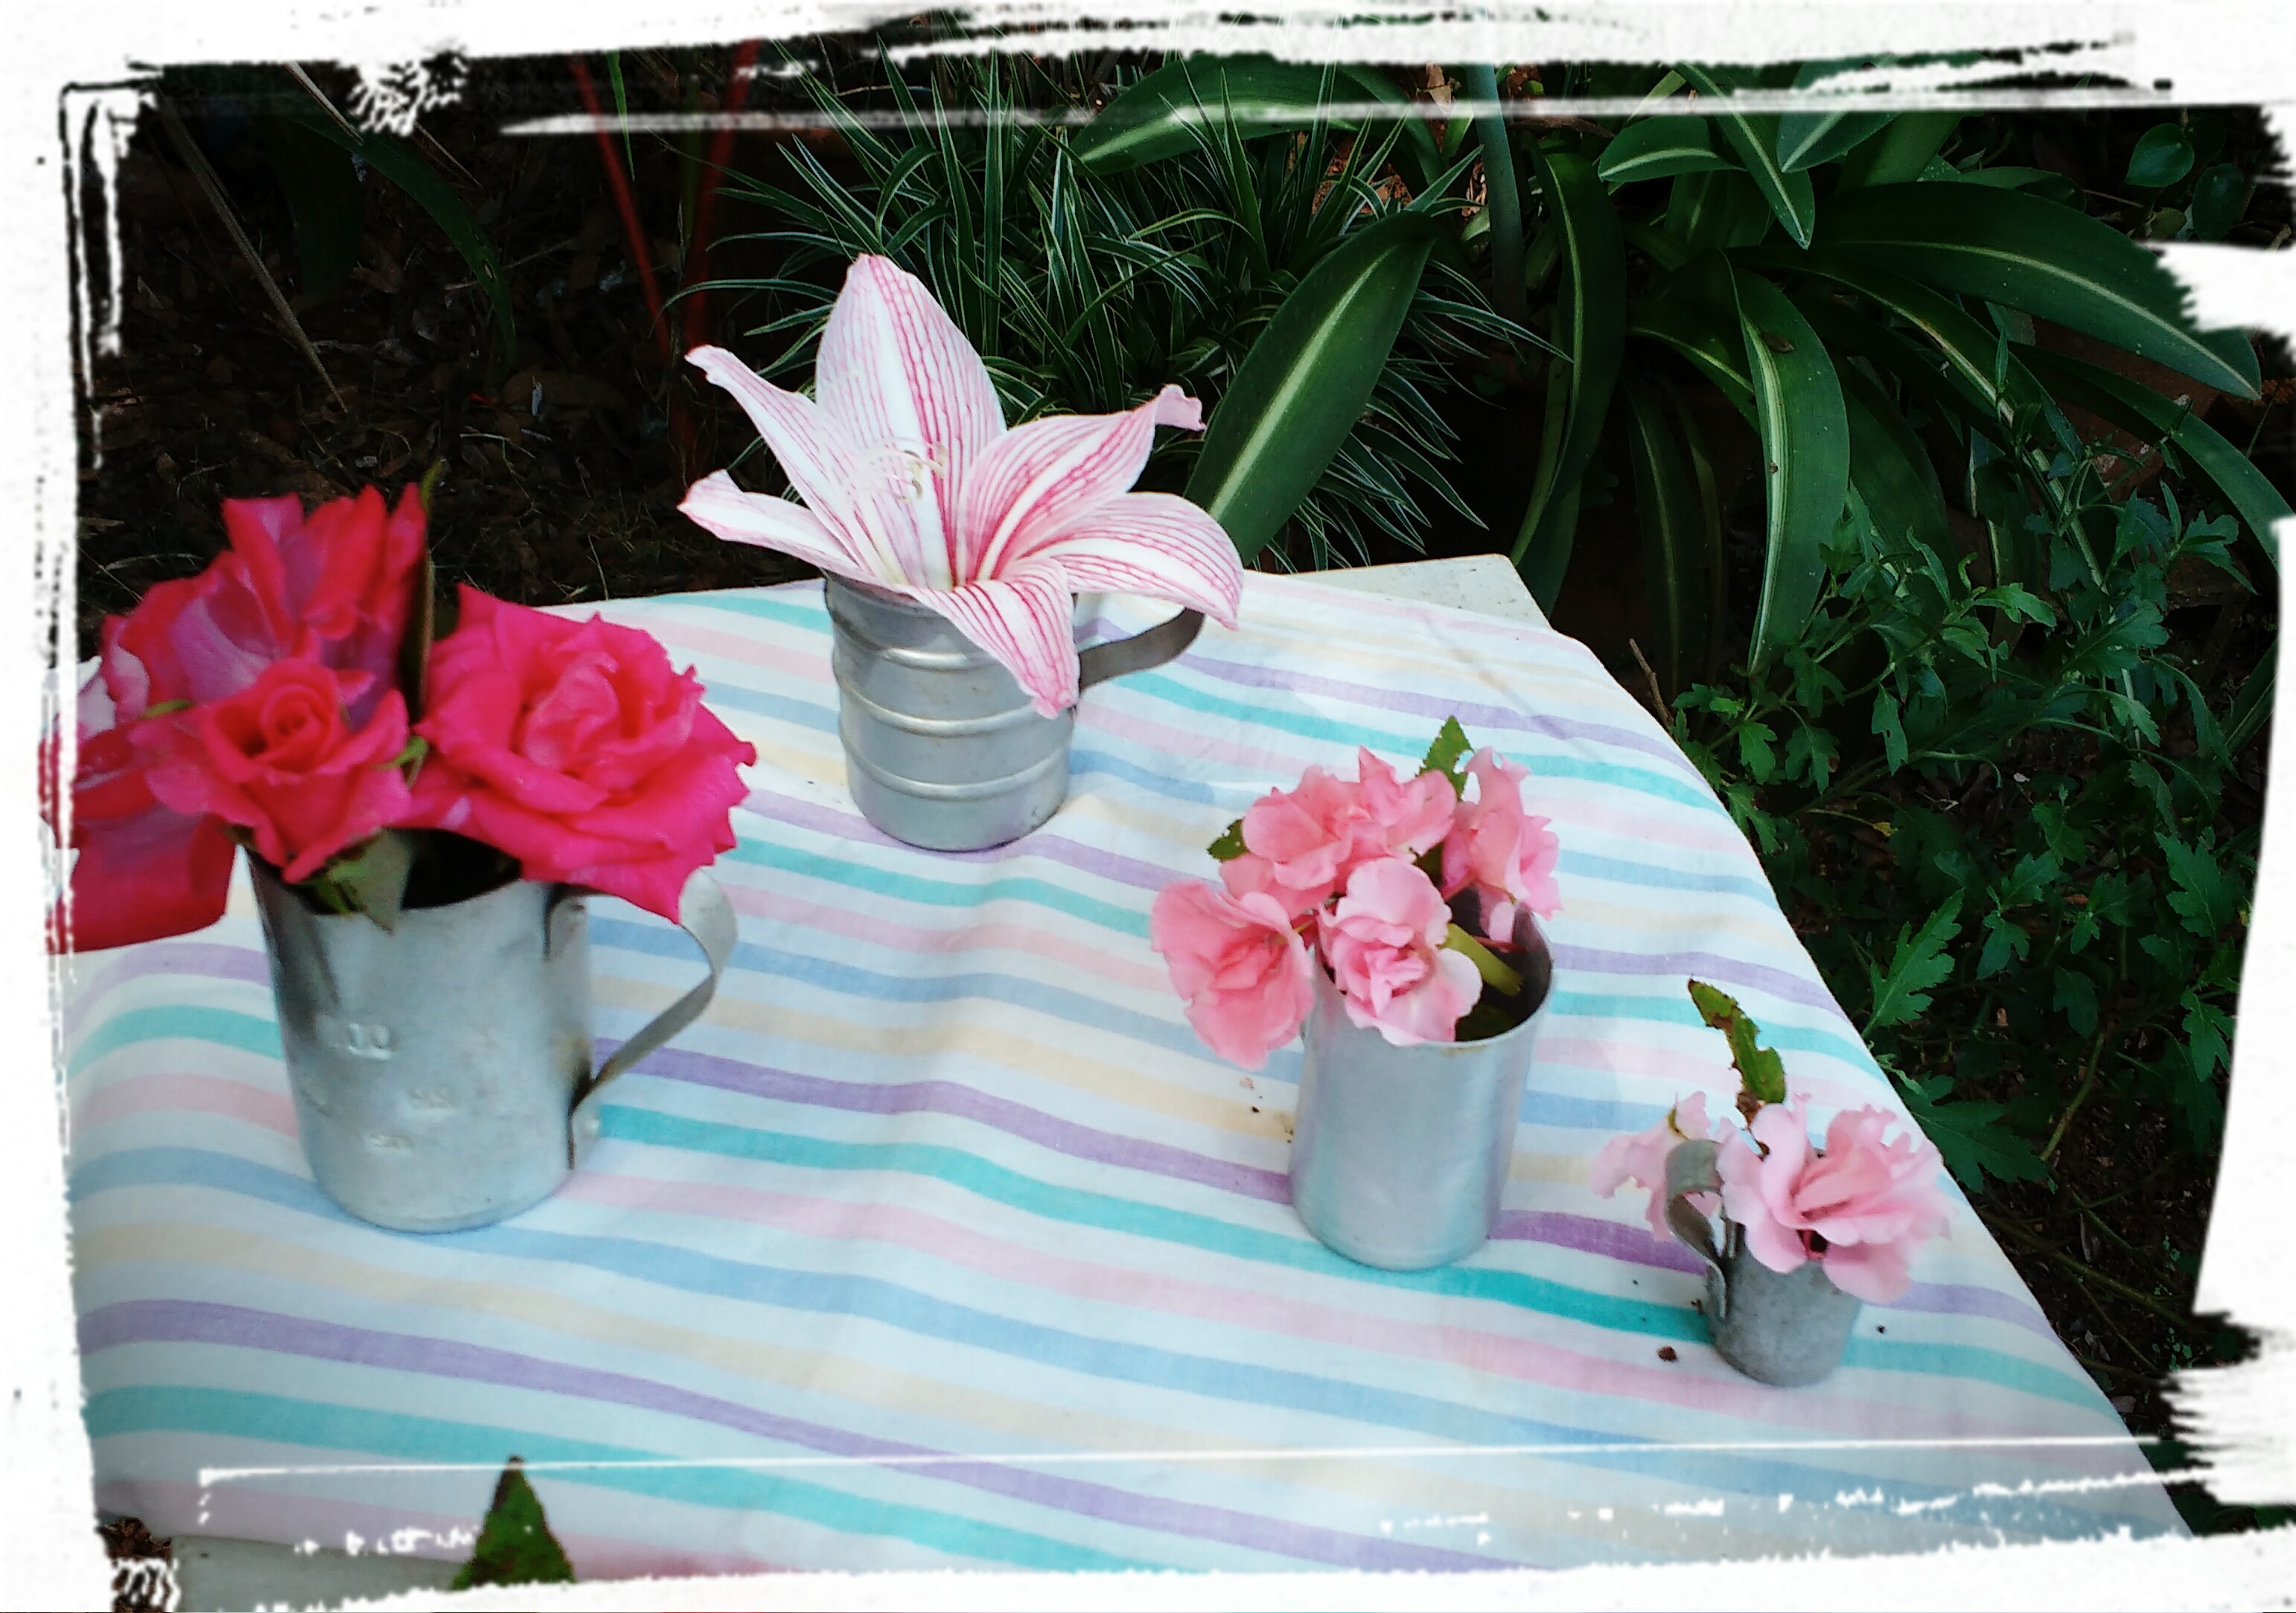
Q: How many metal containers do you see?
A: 4